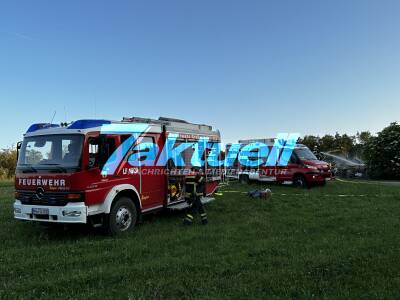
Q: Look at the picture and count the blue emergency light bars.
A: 2